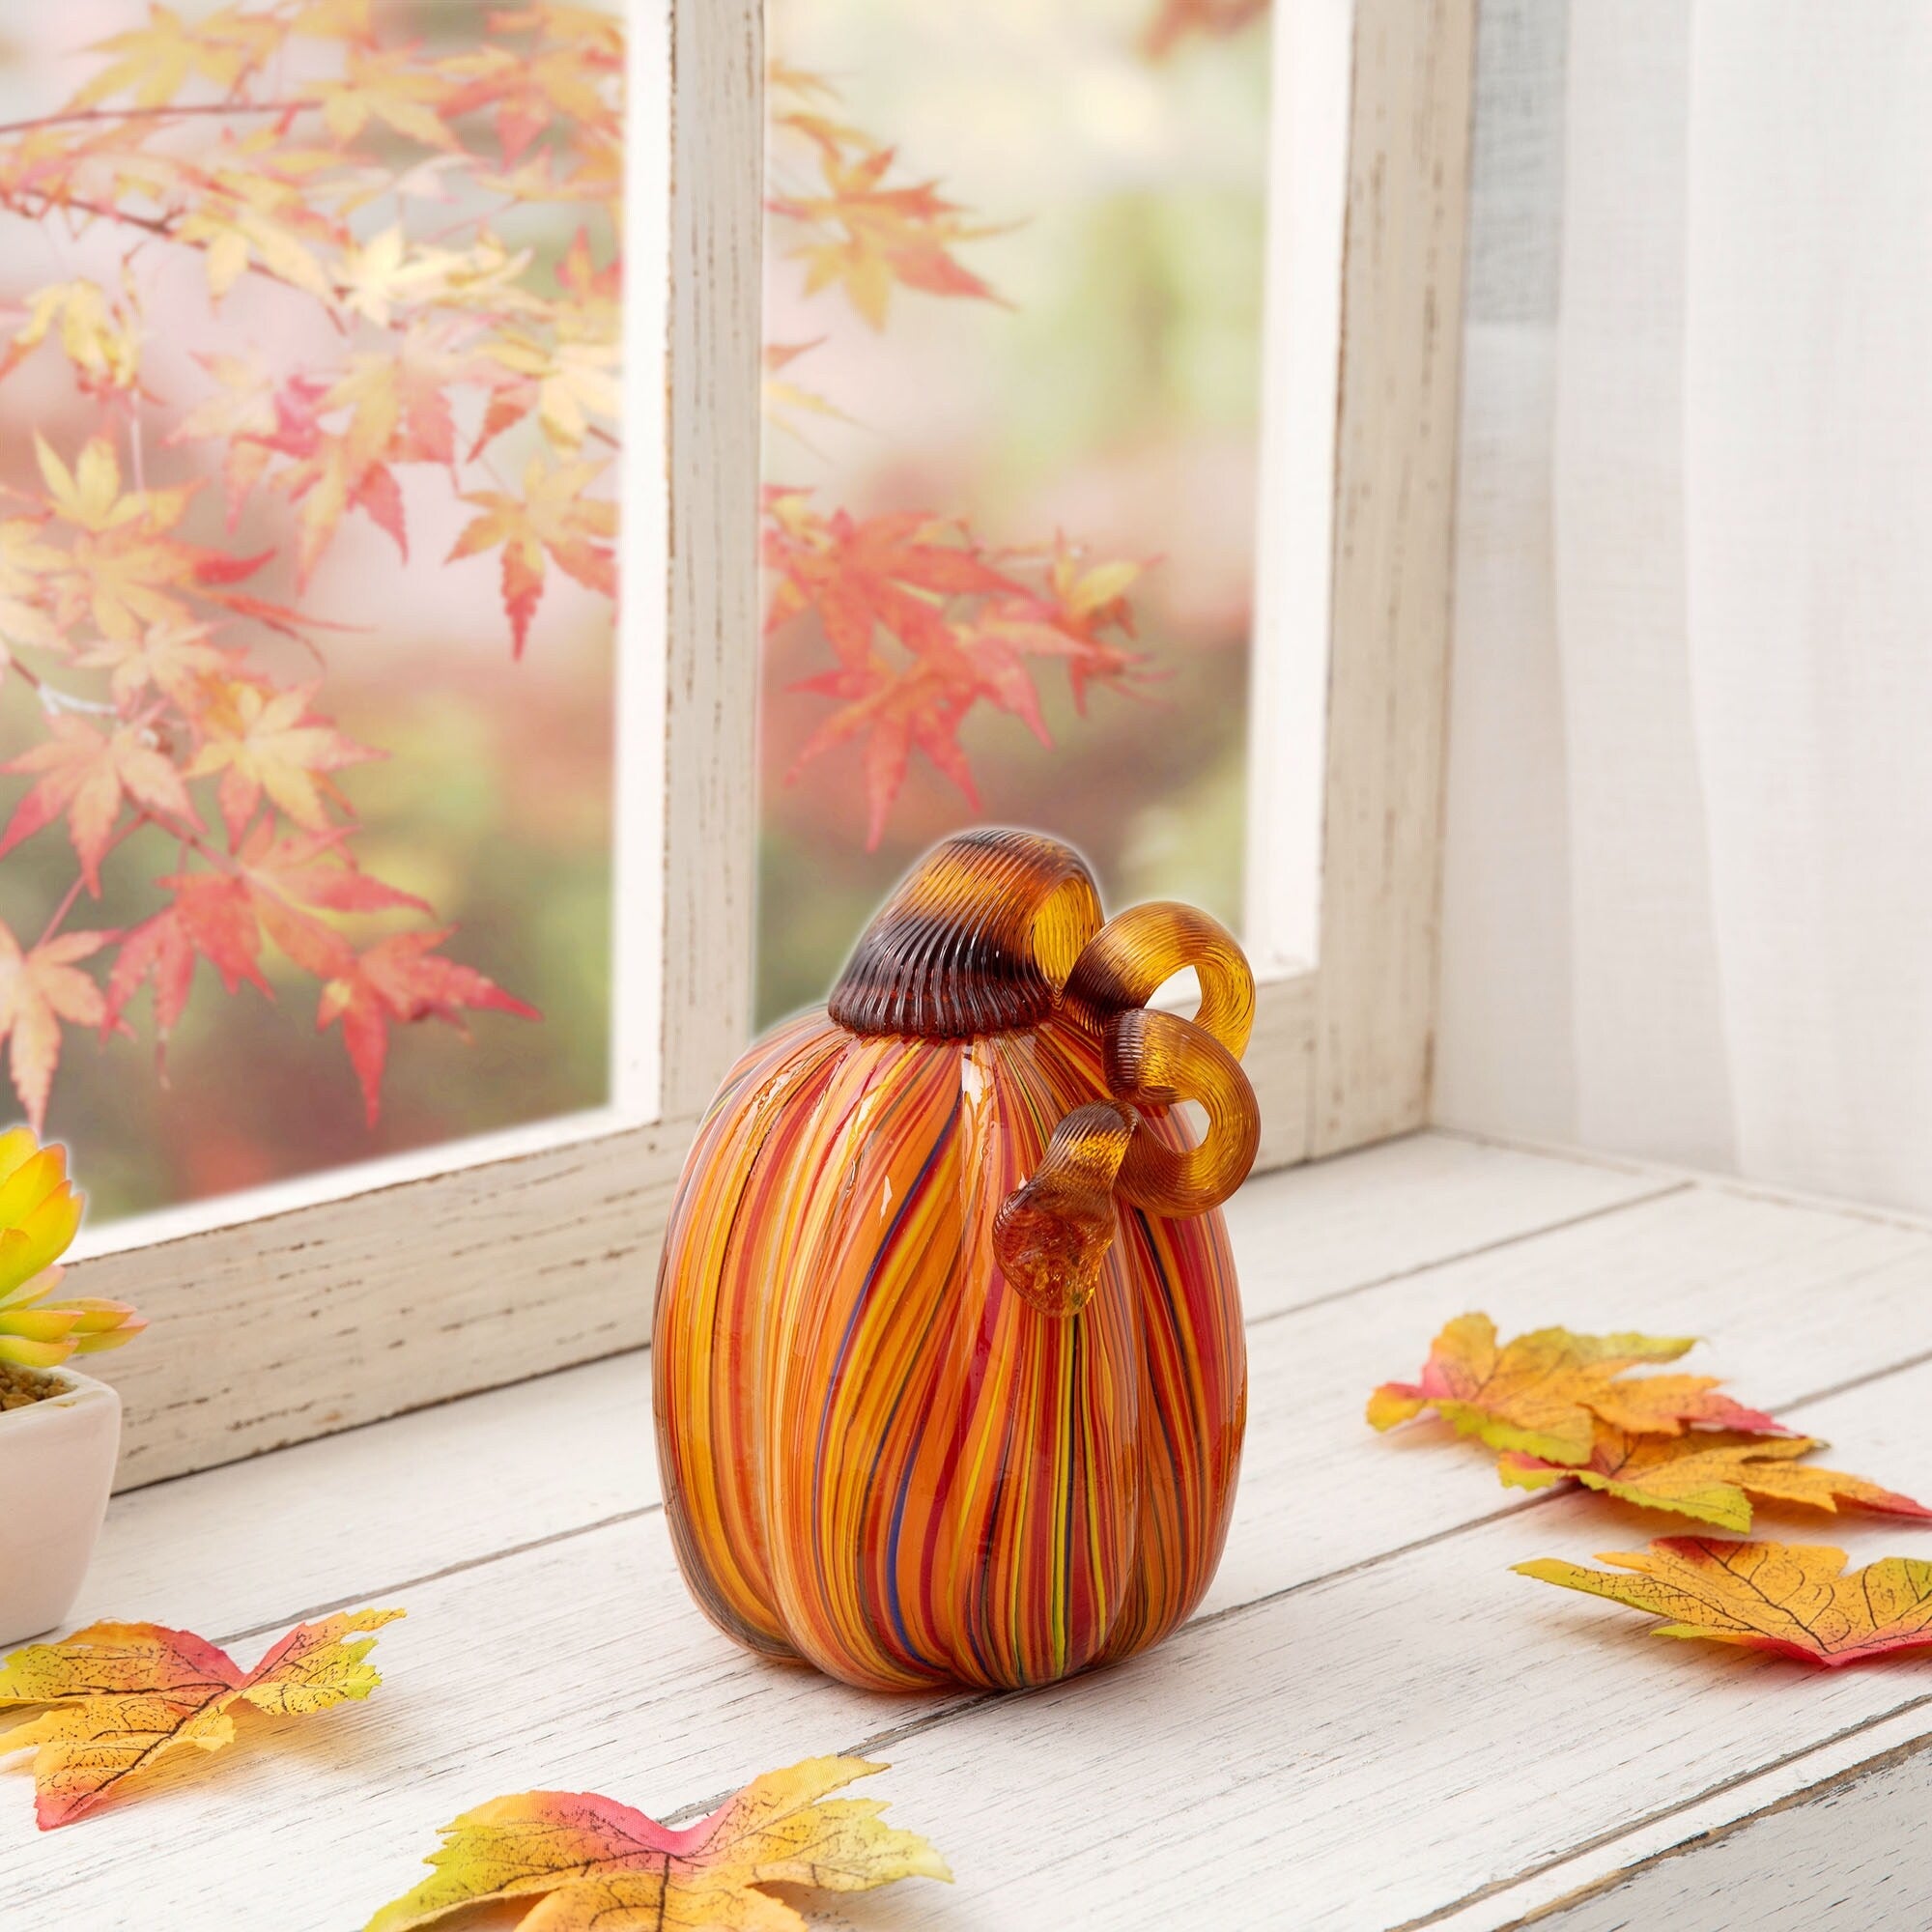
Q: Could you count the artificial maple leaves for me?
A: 5